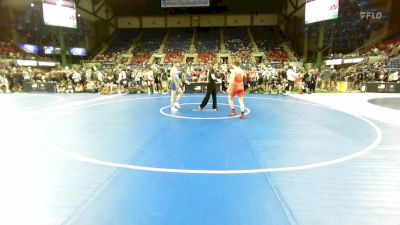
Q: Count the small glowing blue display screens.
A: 3